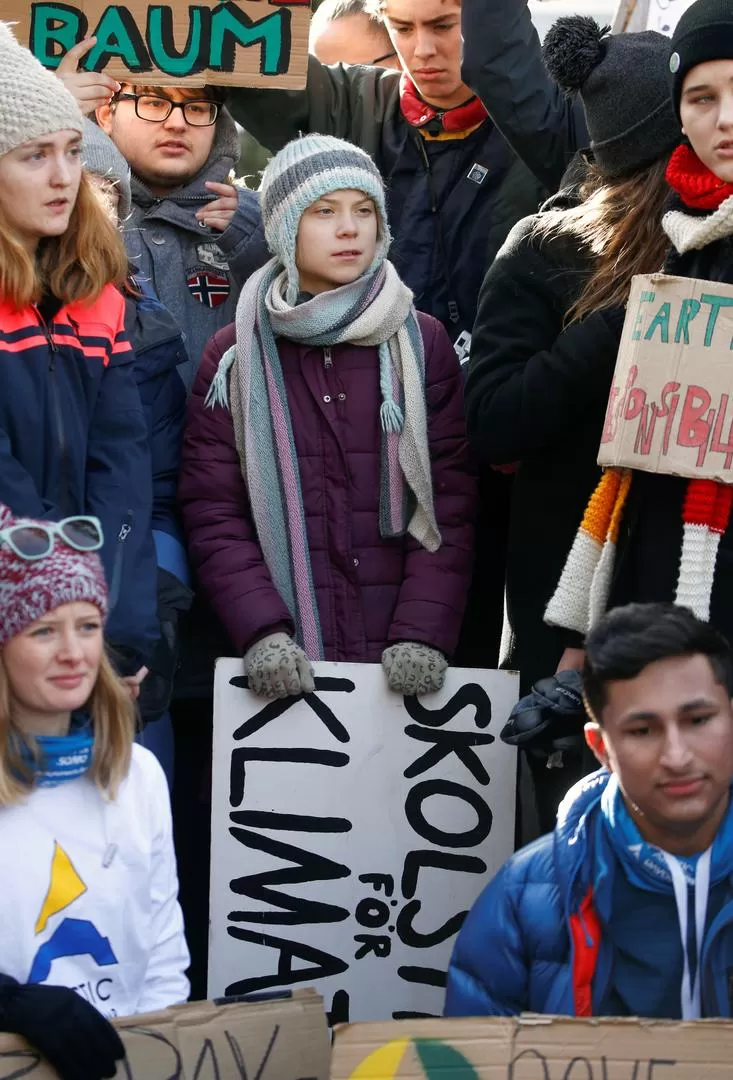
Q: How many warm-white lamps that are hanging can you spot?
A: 0